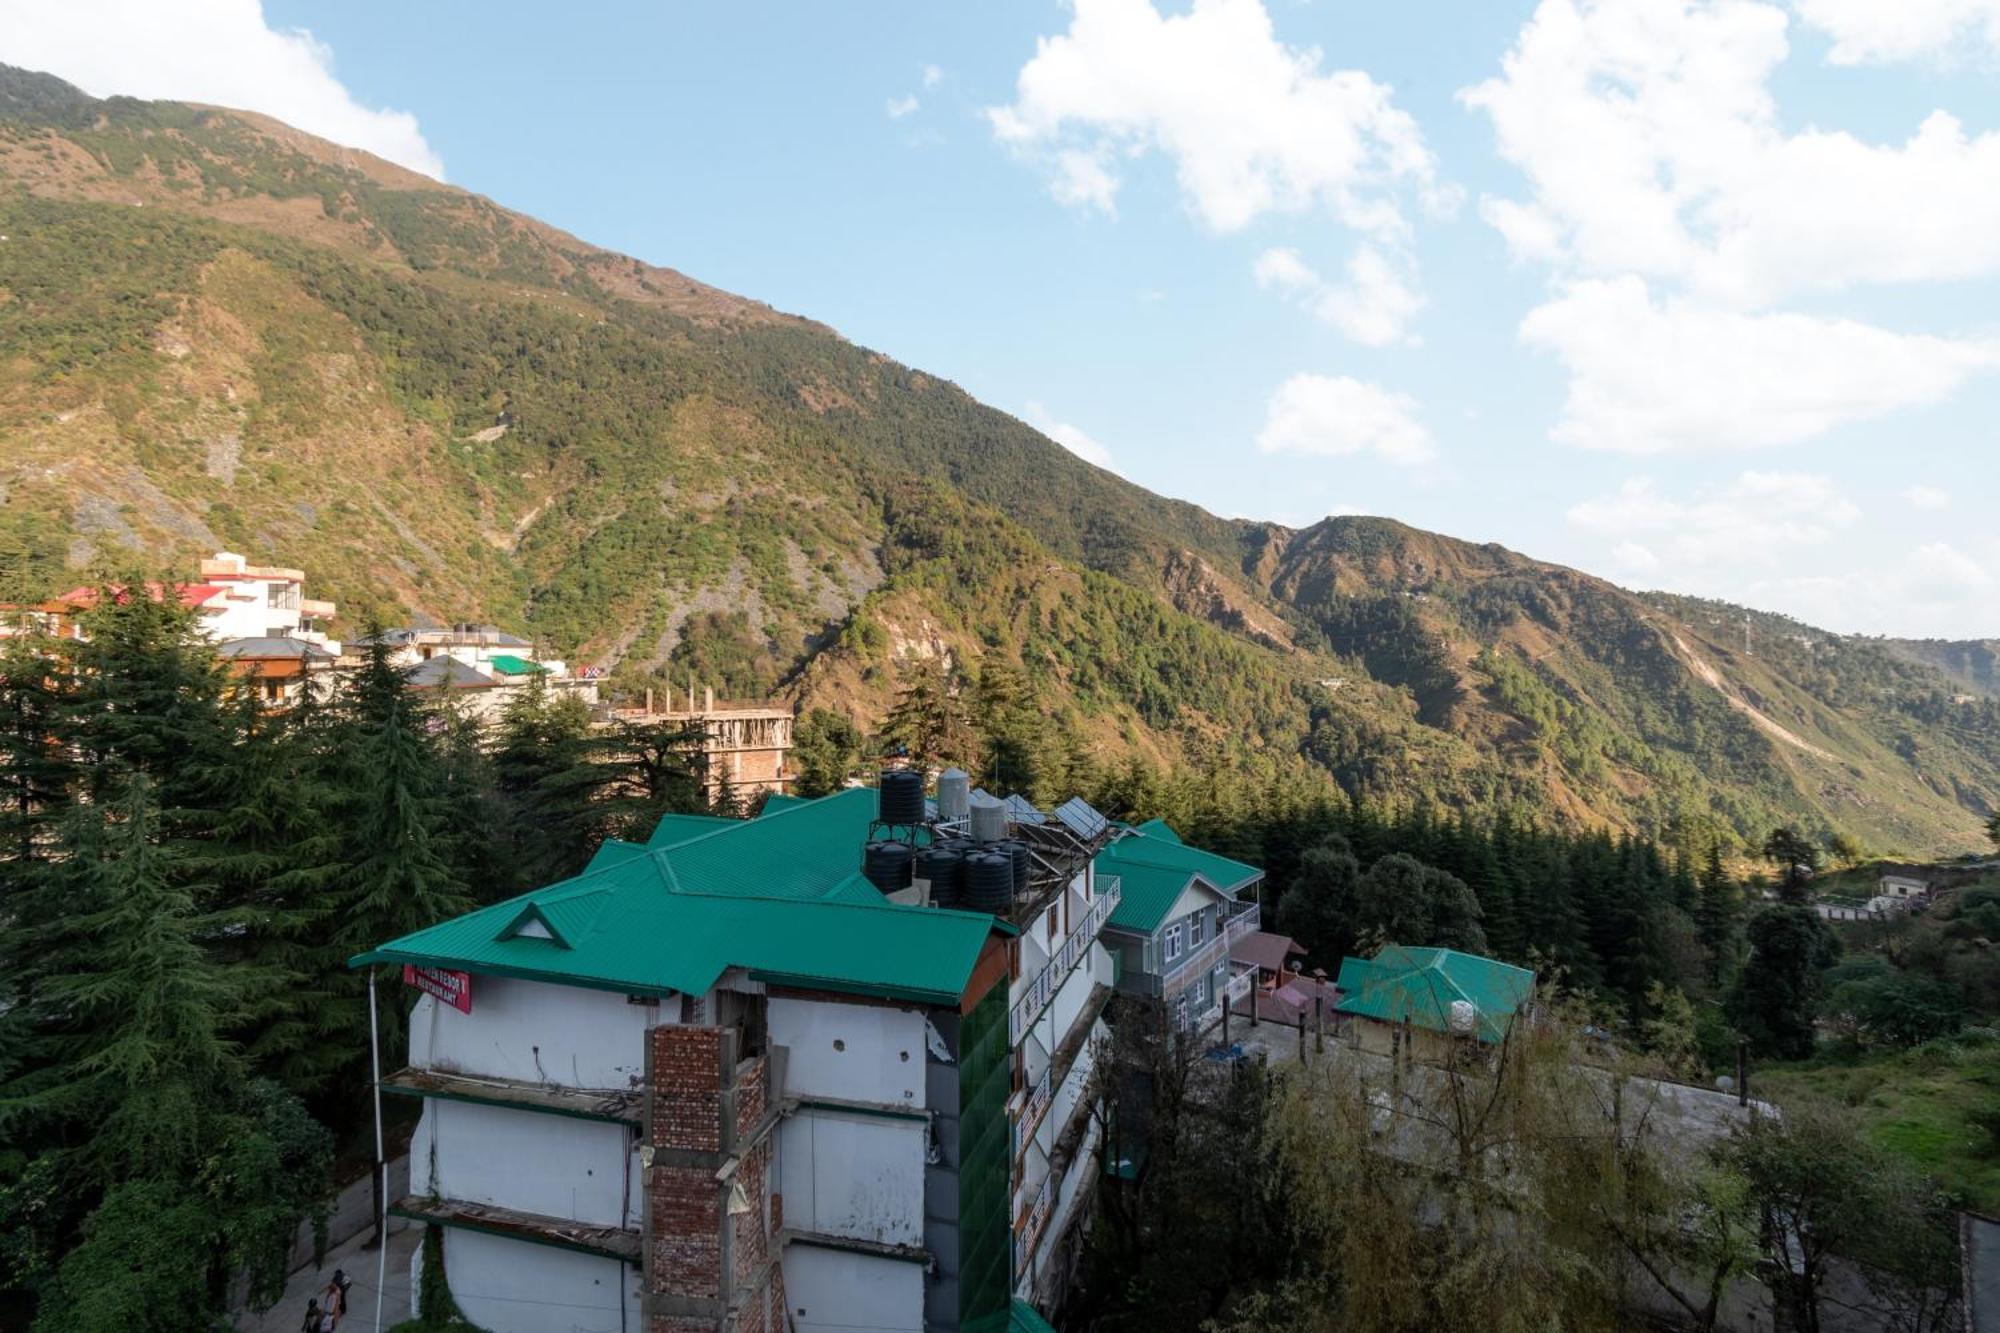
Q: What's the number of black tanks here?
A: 6